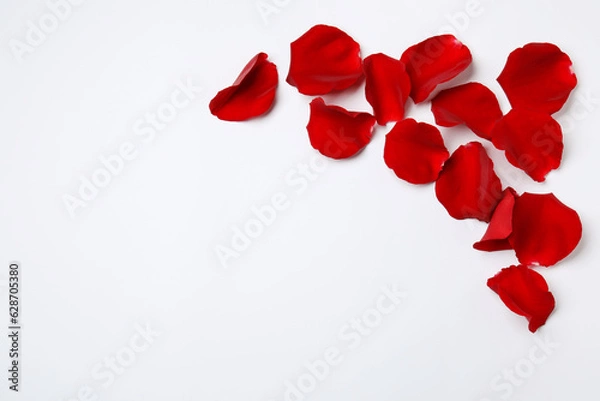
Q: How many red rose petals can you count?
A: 13